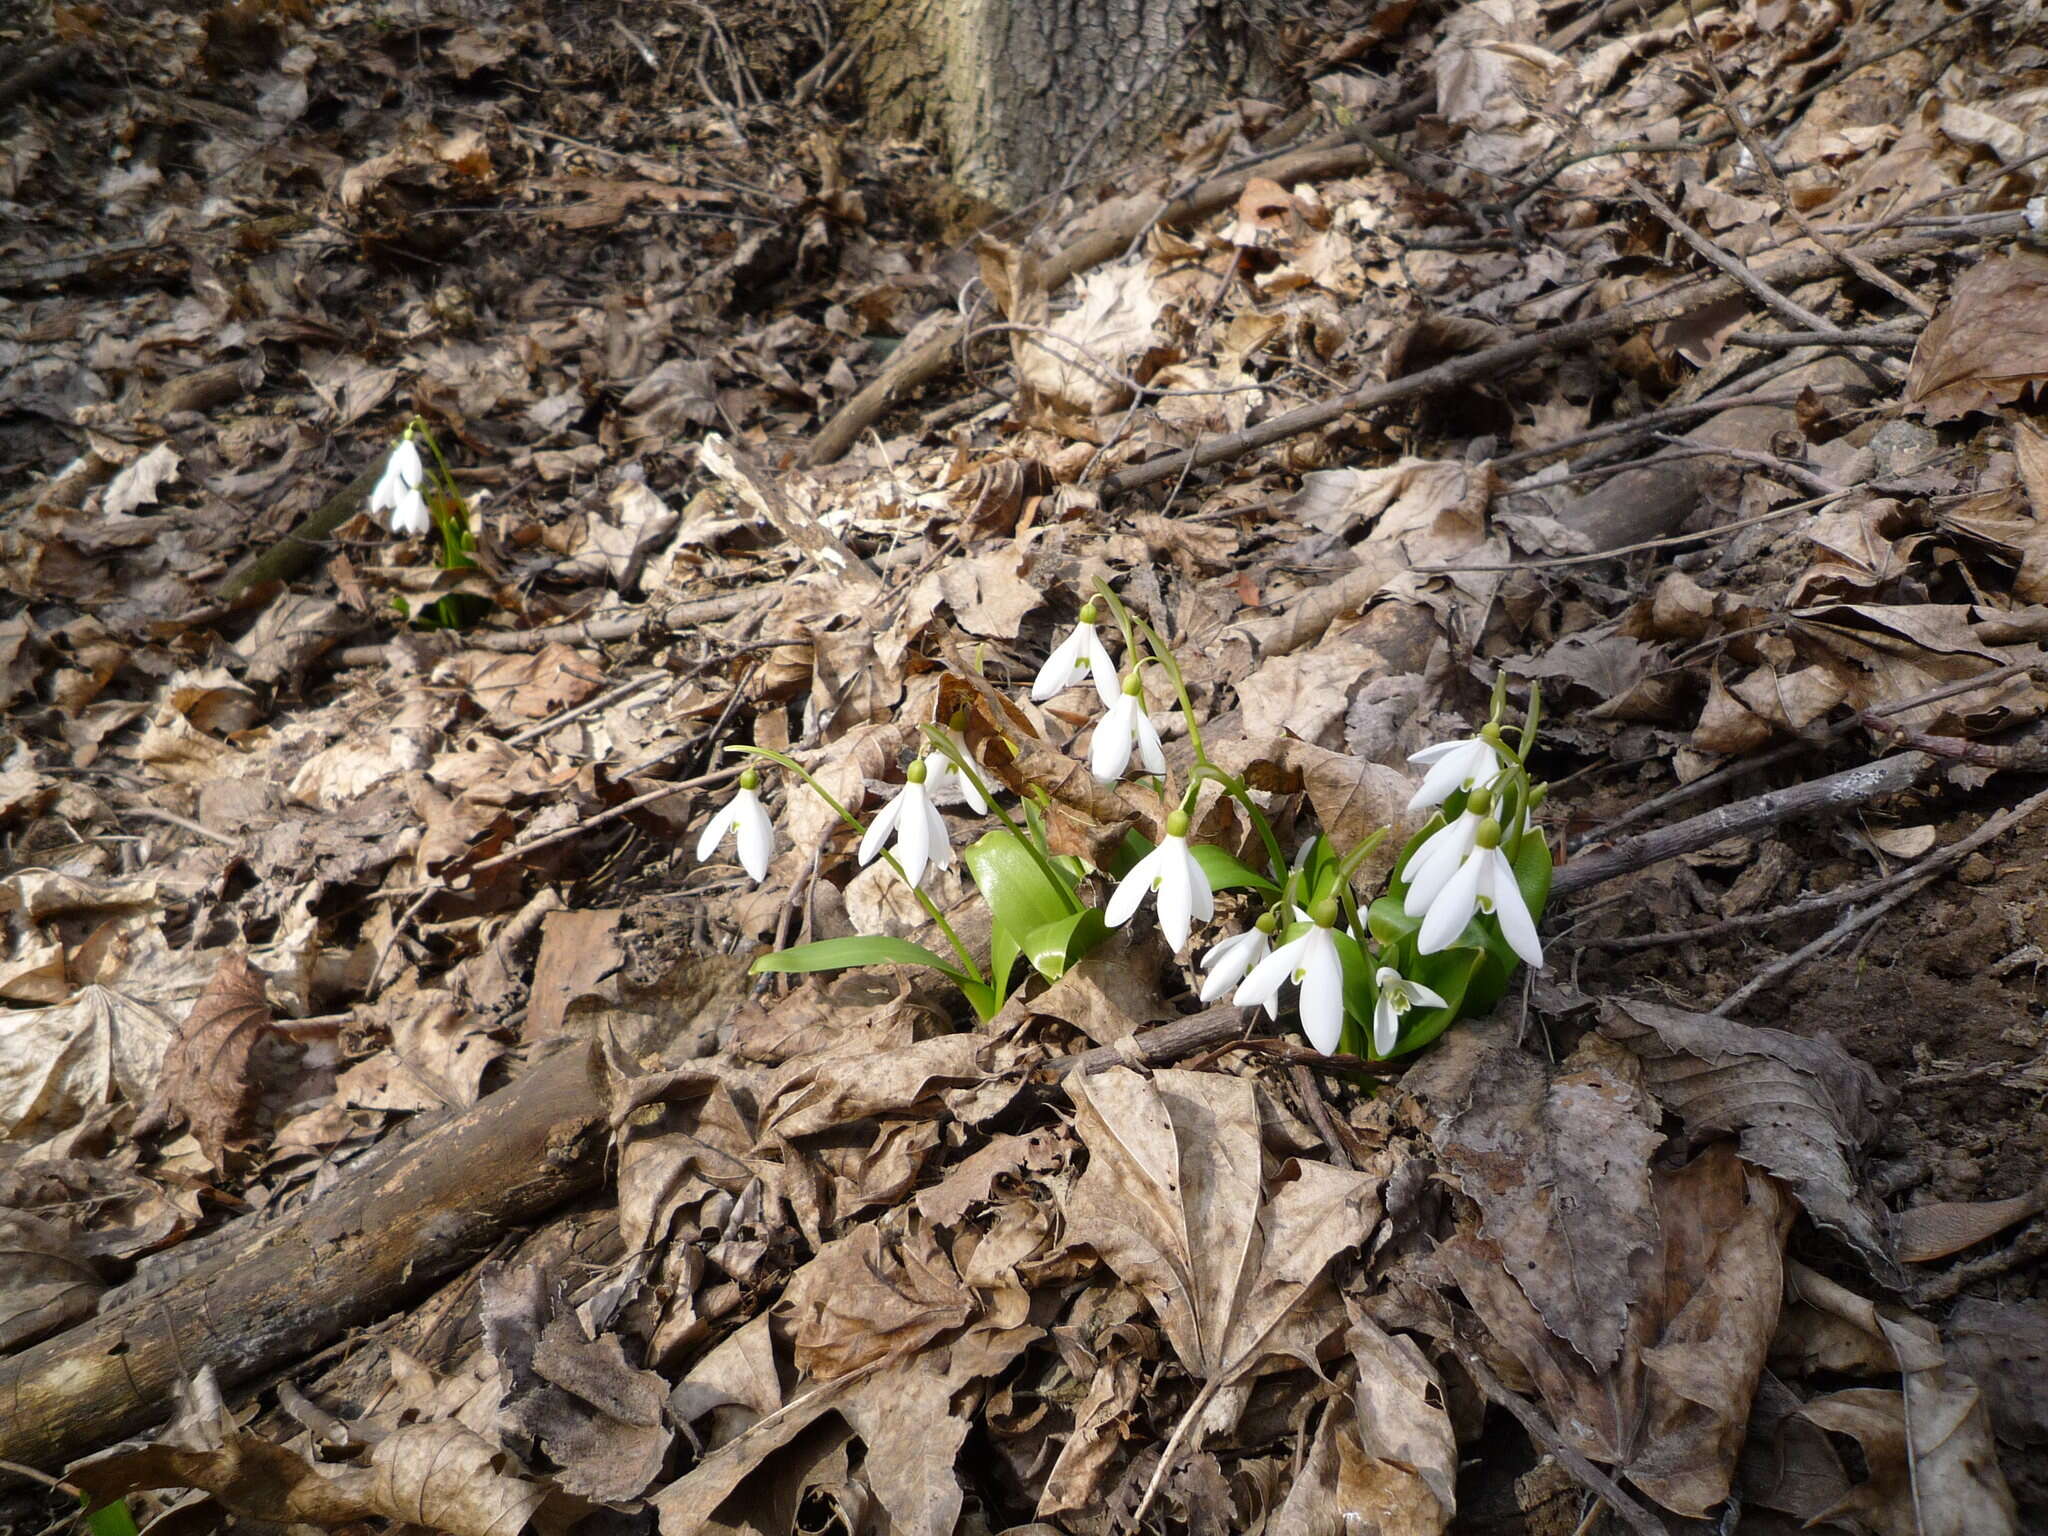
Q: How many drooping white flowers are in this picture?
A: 15